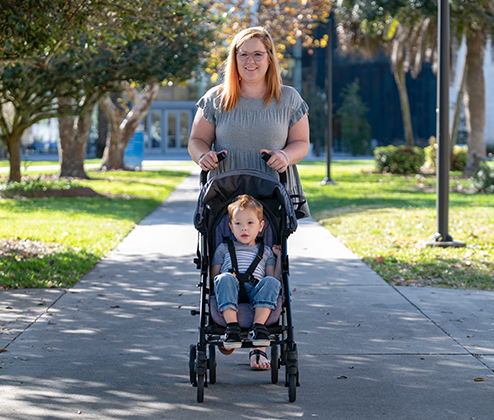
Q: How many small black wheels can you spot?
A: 5